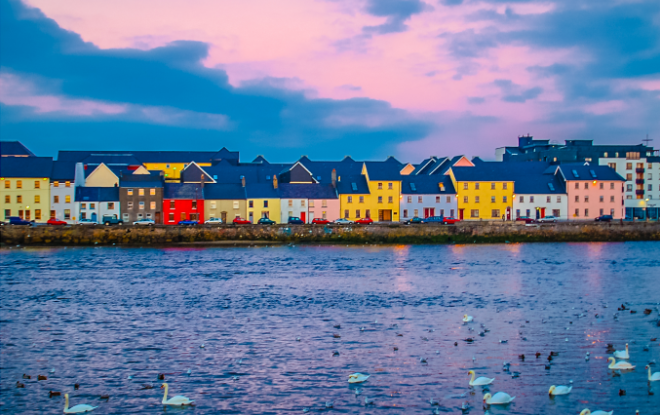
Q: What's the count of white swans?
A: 11